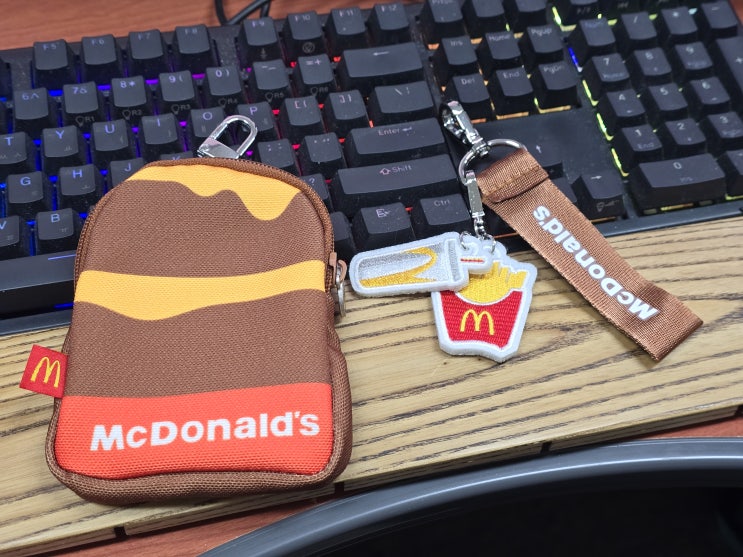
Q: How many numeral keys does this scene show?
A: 15